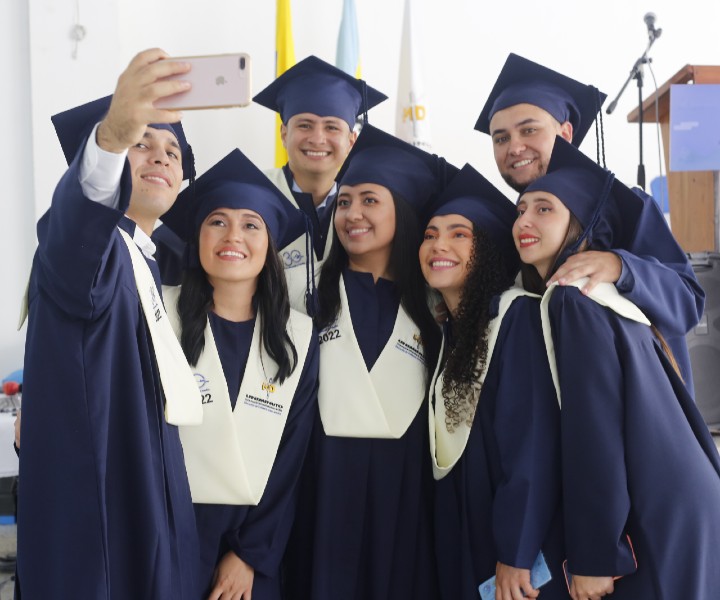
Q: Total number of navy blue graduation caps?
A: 7